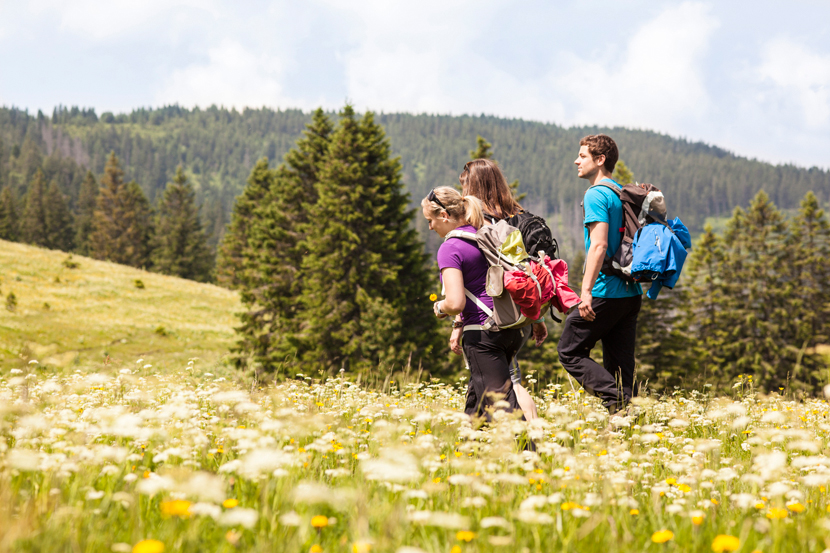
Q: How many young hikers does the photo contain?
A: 3